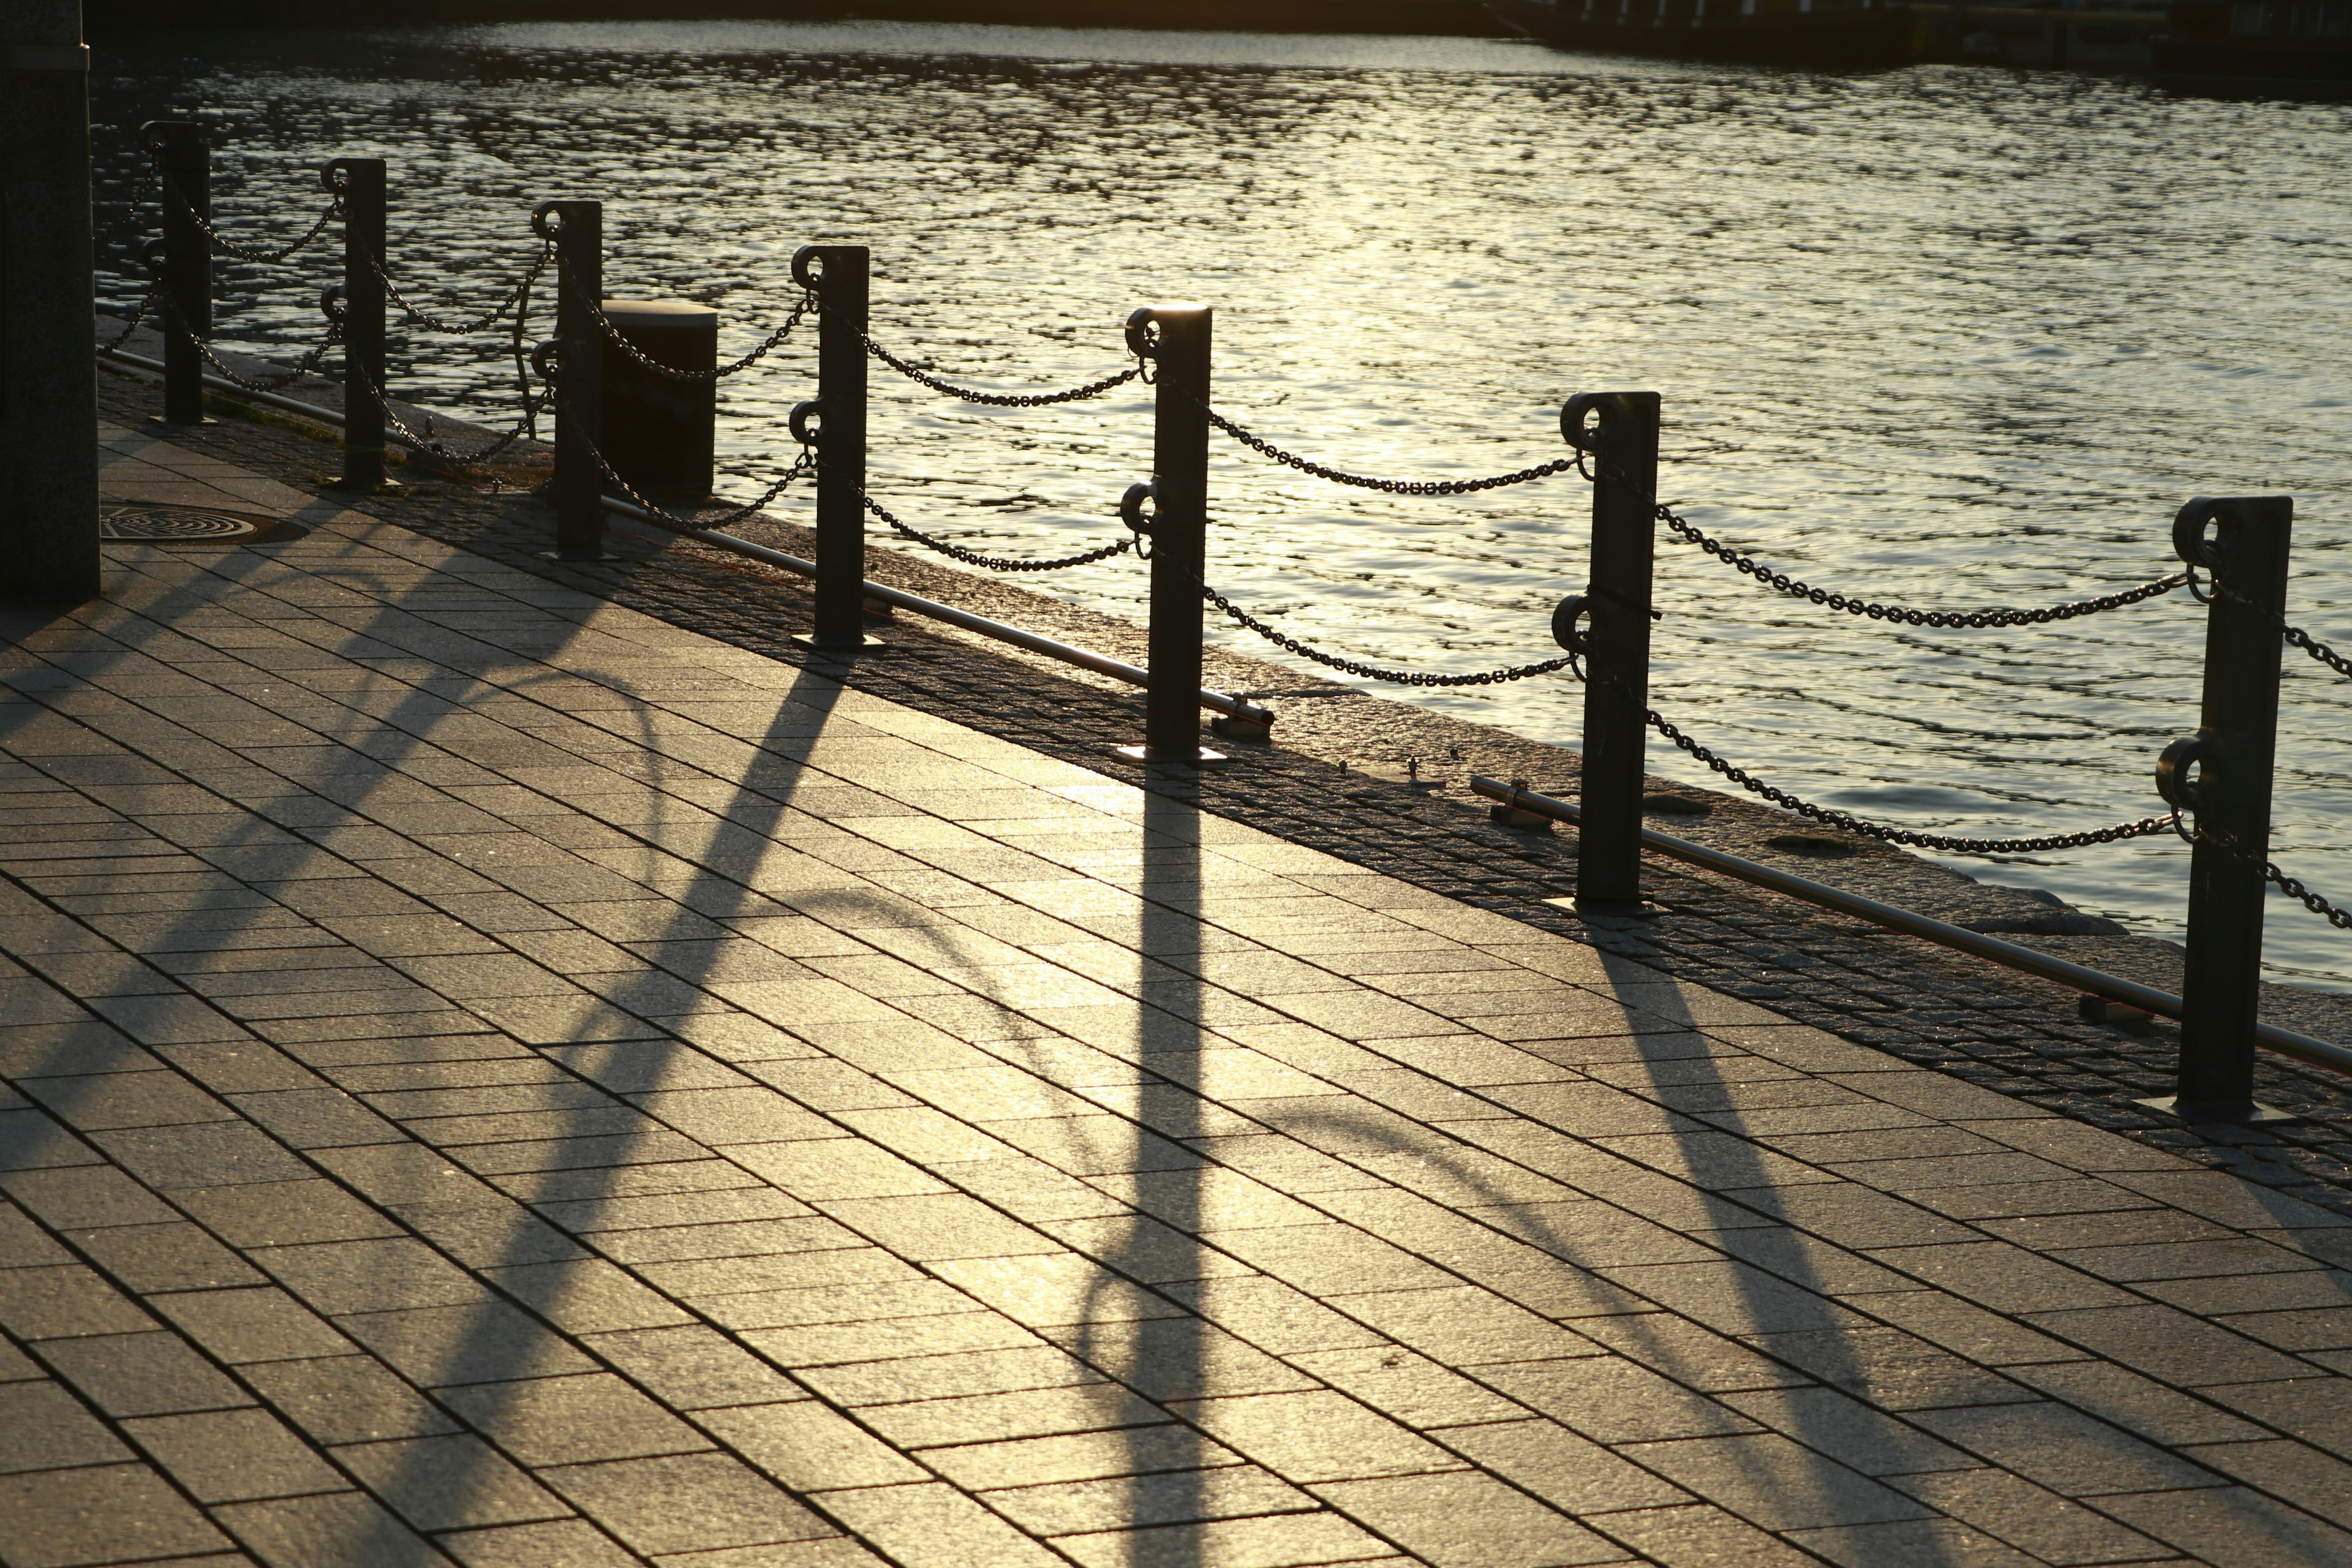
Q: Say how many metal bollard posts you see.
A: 7